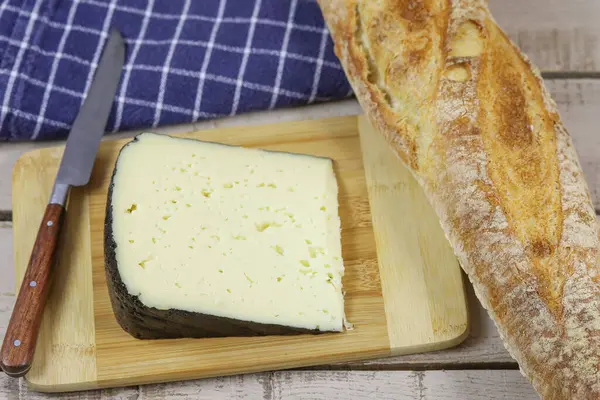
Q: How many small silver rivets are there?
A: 3